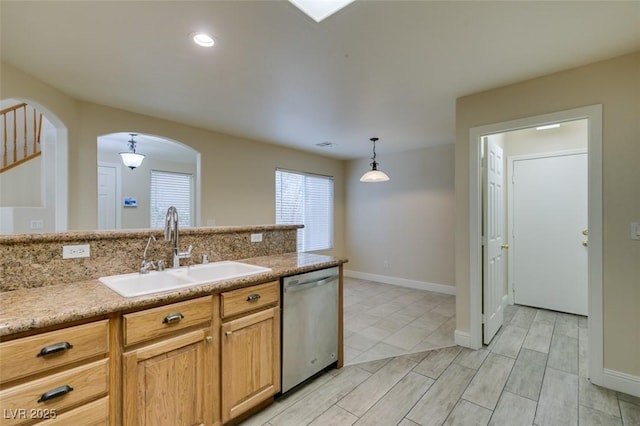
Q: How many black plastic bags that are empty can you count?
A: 0